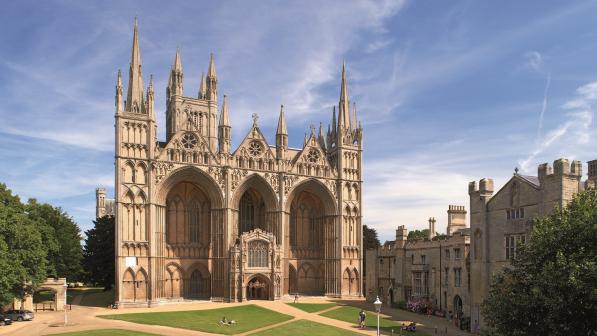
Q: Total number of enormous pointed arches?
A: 3